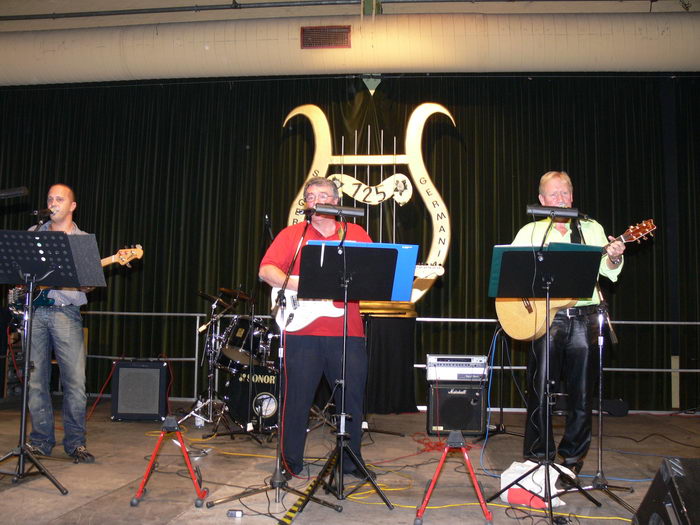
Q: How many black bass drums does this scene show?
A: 1